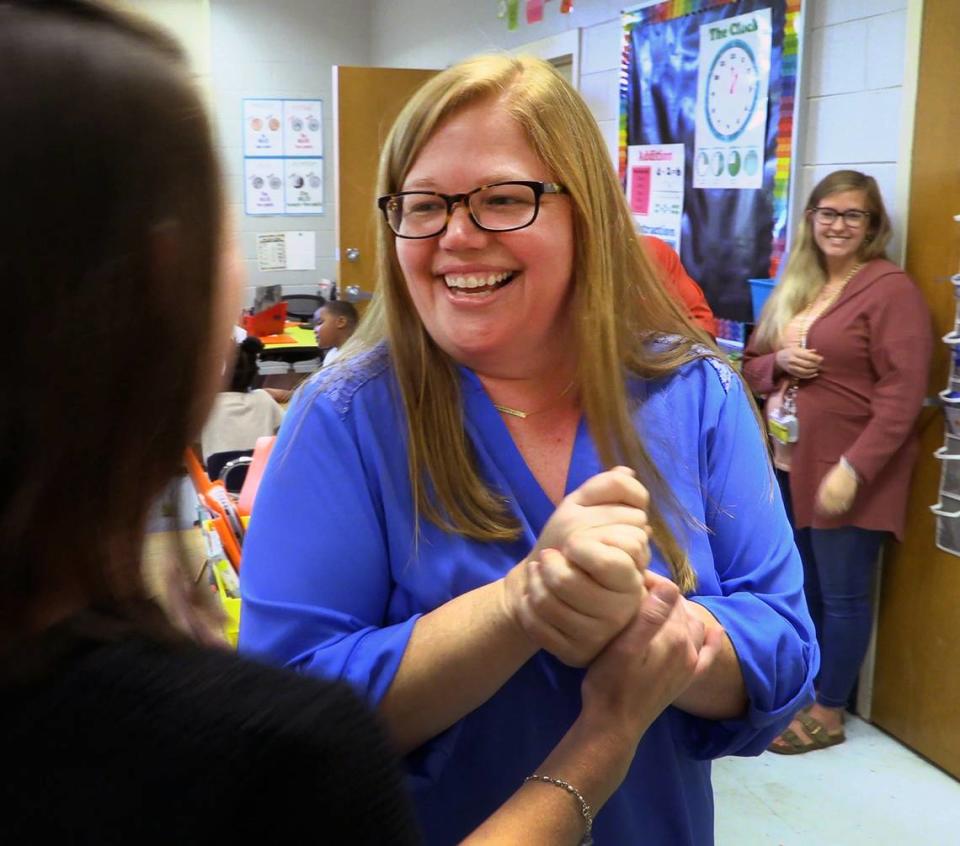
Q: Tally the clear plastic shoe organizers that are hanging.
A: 1